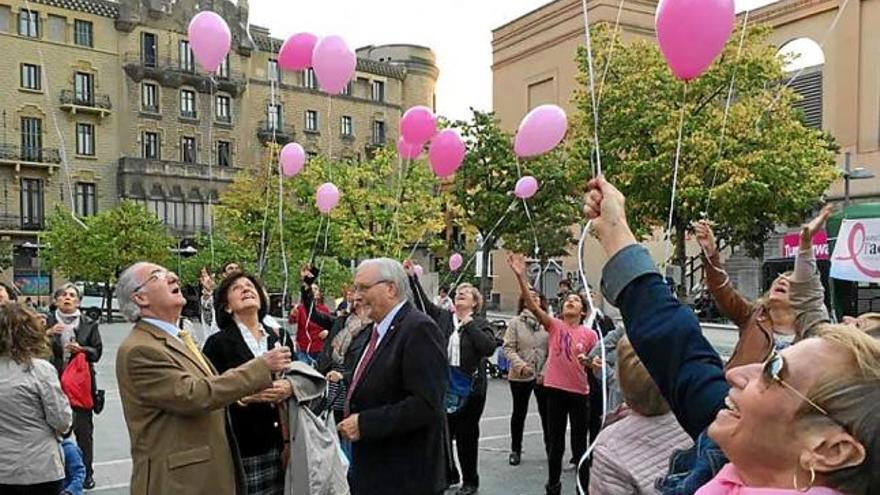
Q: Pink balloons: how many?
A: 13